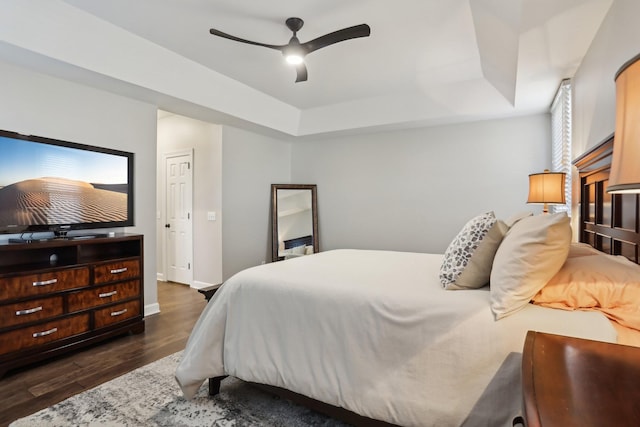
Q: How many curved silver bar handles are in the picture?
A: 6